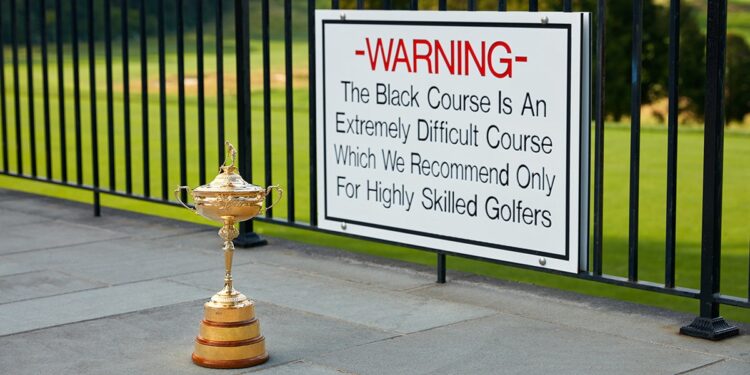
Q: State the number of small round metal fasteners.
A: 4